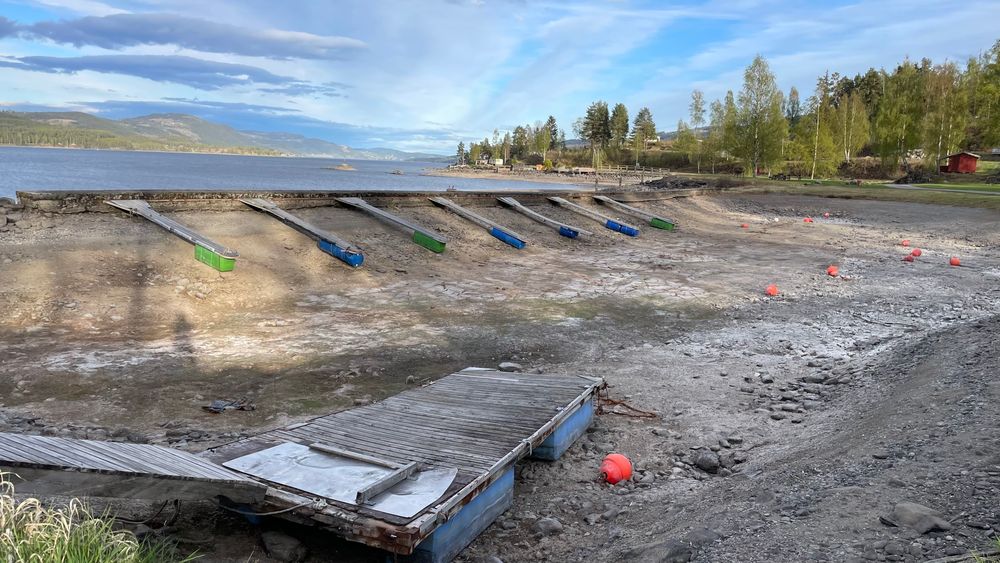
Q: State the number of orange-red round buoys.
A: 10